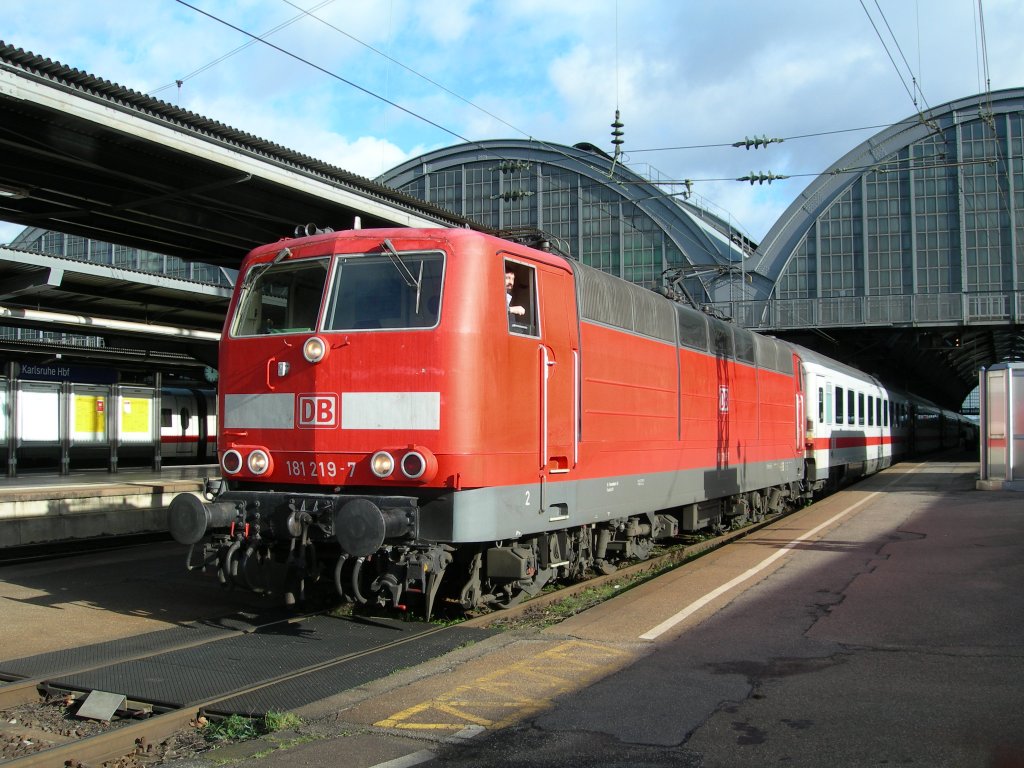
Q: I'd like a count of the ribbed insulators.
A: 5